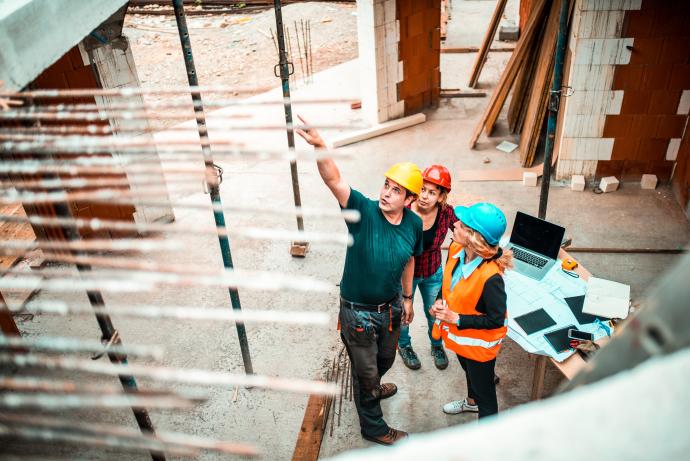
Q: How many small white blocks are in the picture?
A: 4